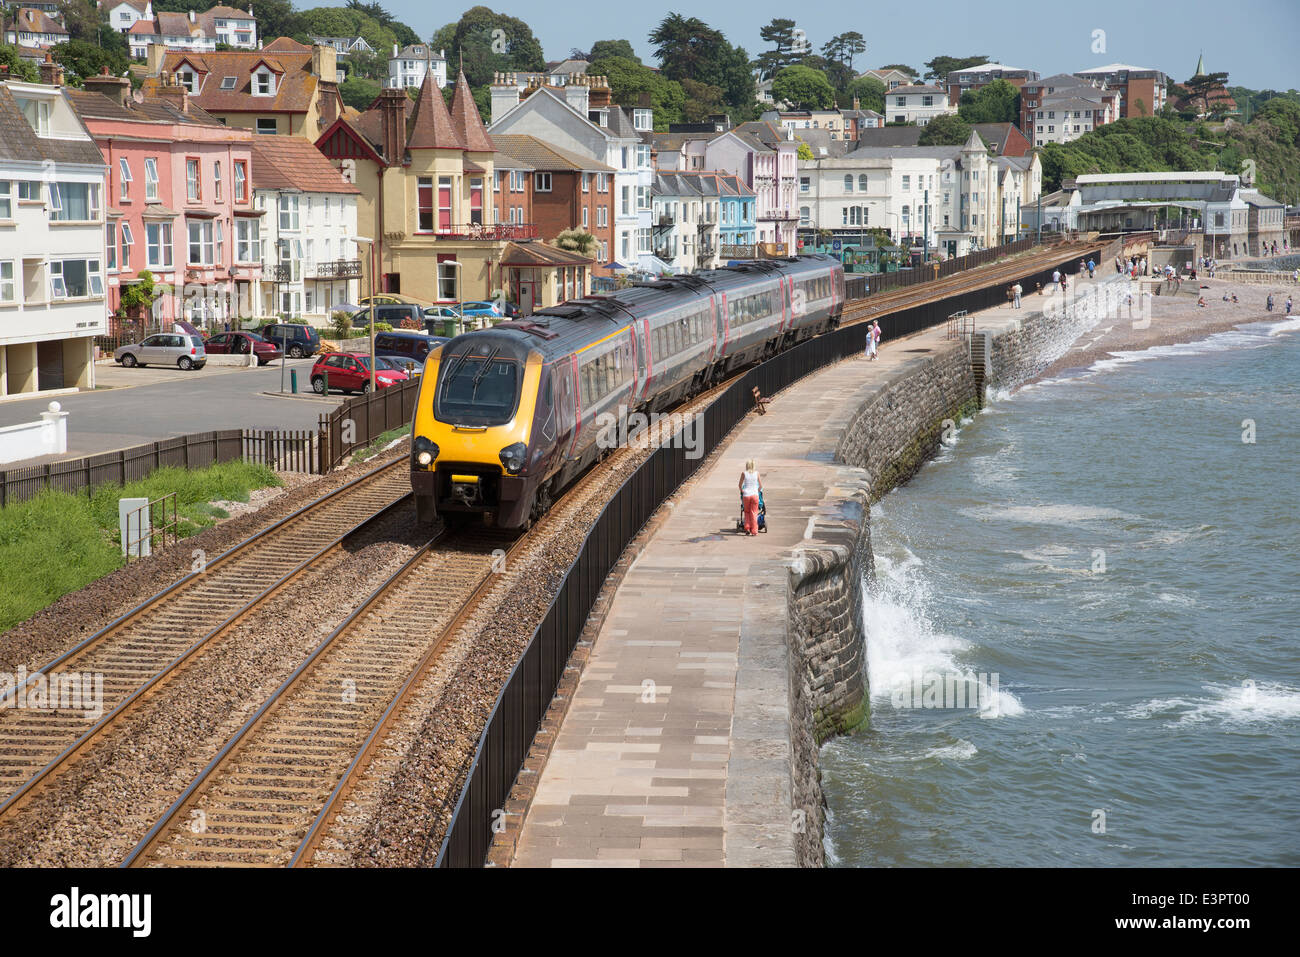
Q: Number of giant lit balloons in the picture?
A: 0